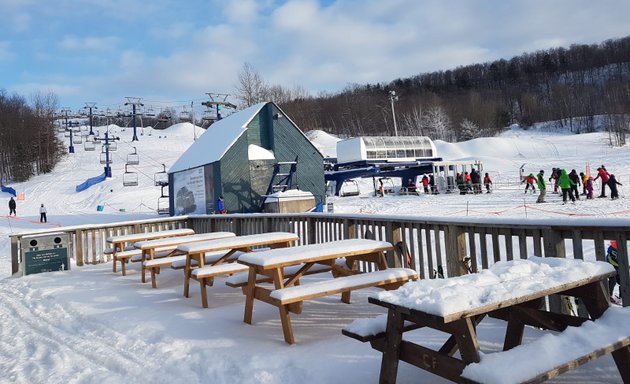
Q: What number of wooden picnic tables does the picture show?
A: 5